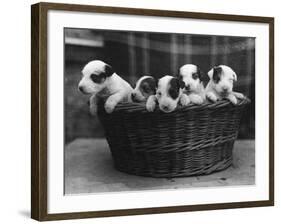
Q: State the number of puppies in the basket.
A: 5